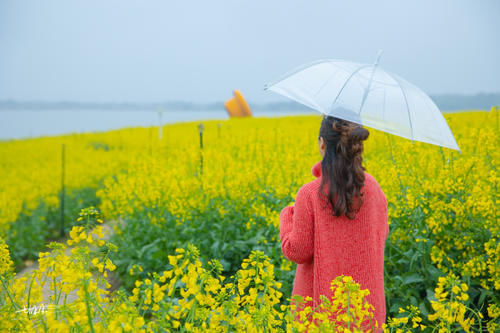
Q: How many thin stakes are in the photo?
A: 3